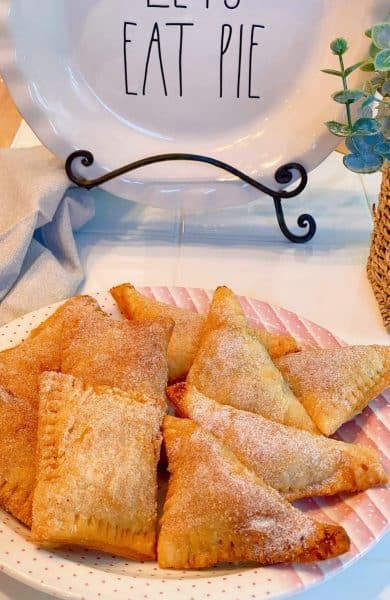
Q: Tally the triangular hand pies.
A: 5